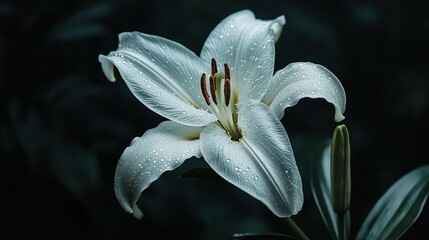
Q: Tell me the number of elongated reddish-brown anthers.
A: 5